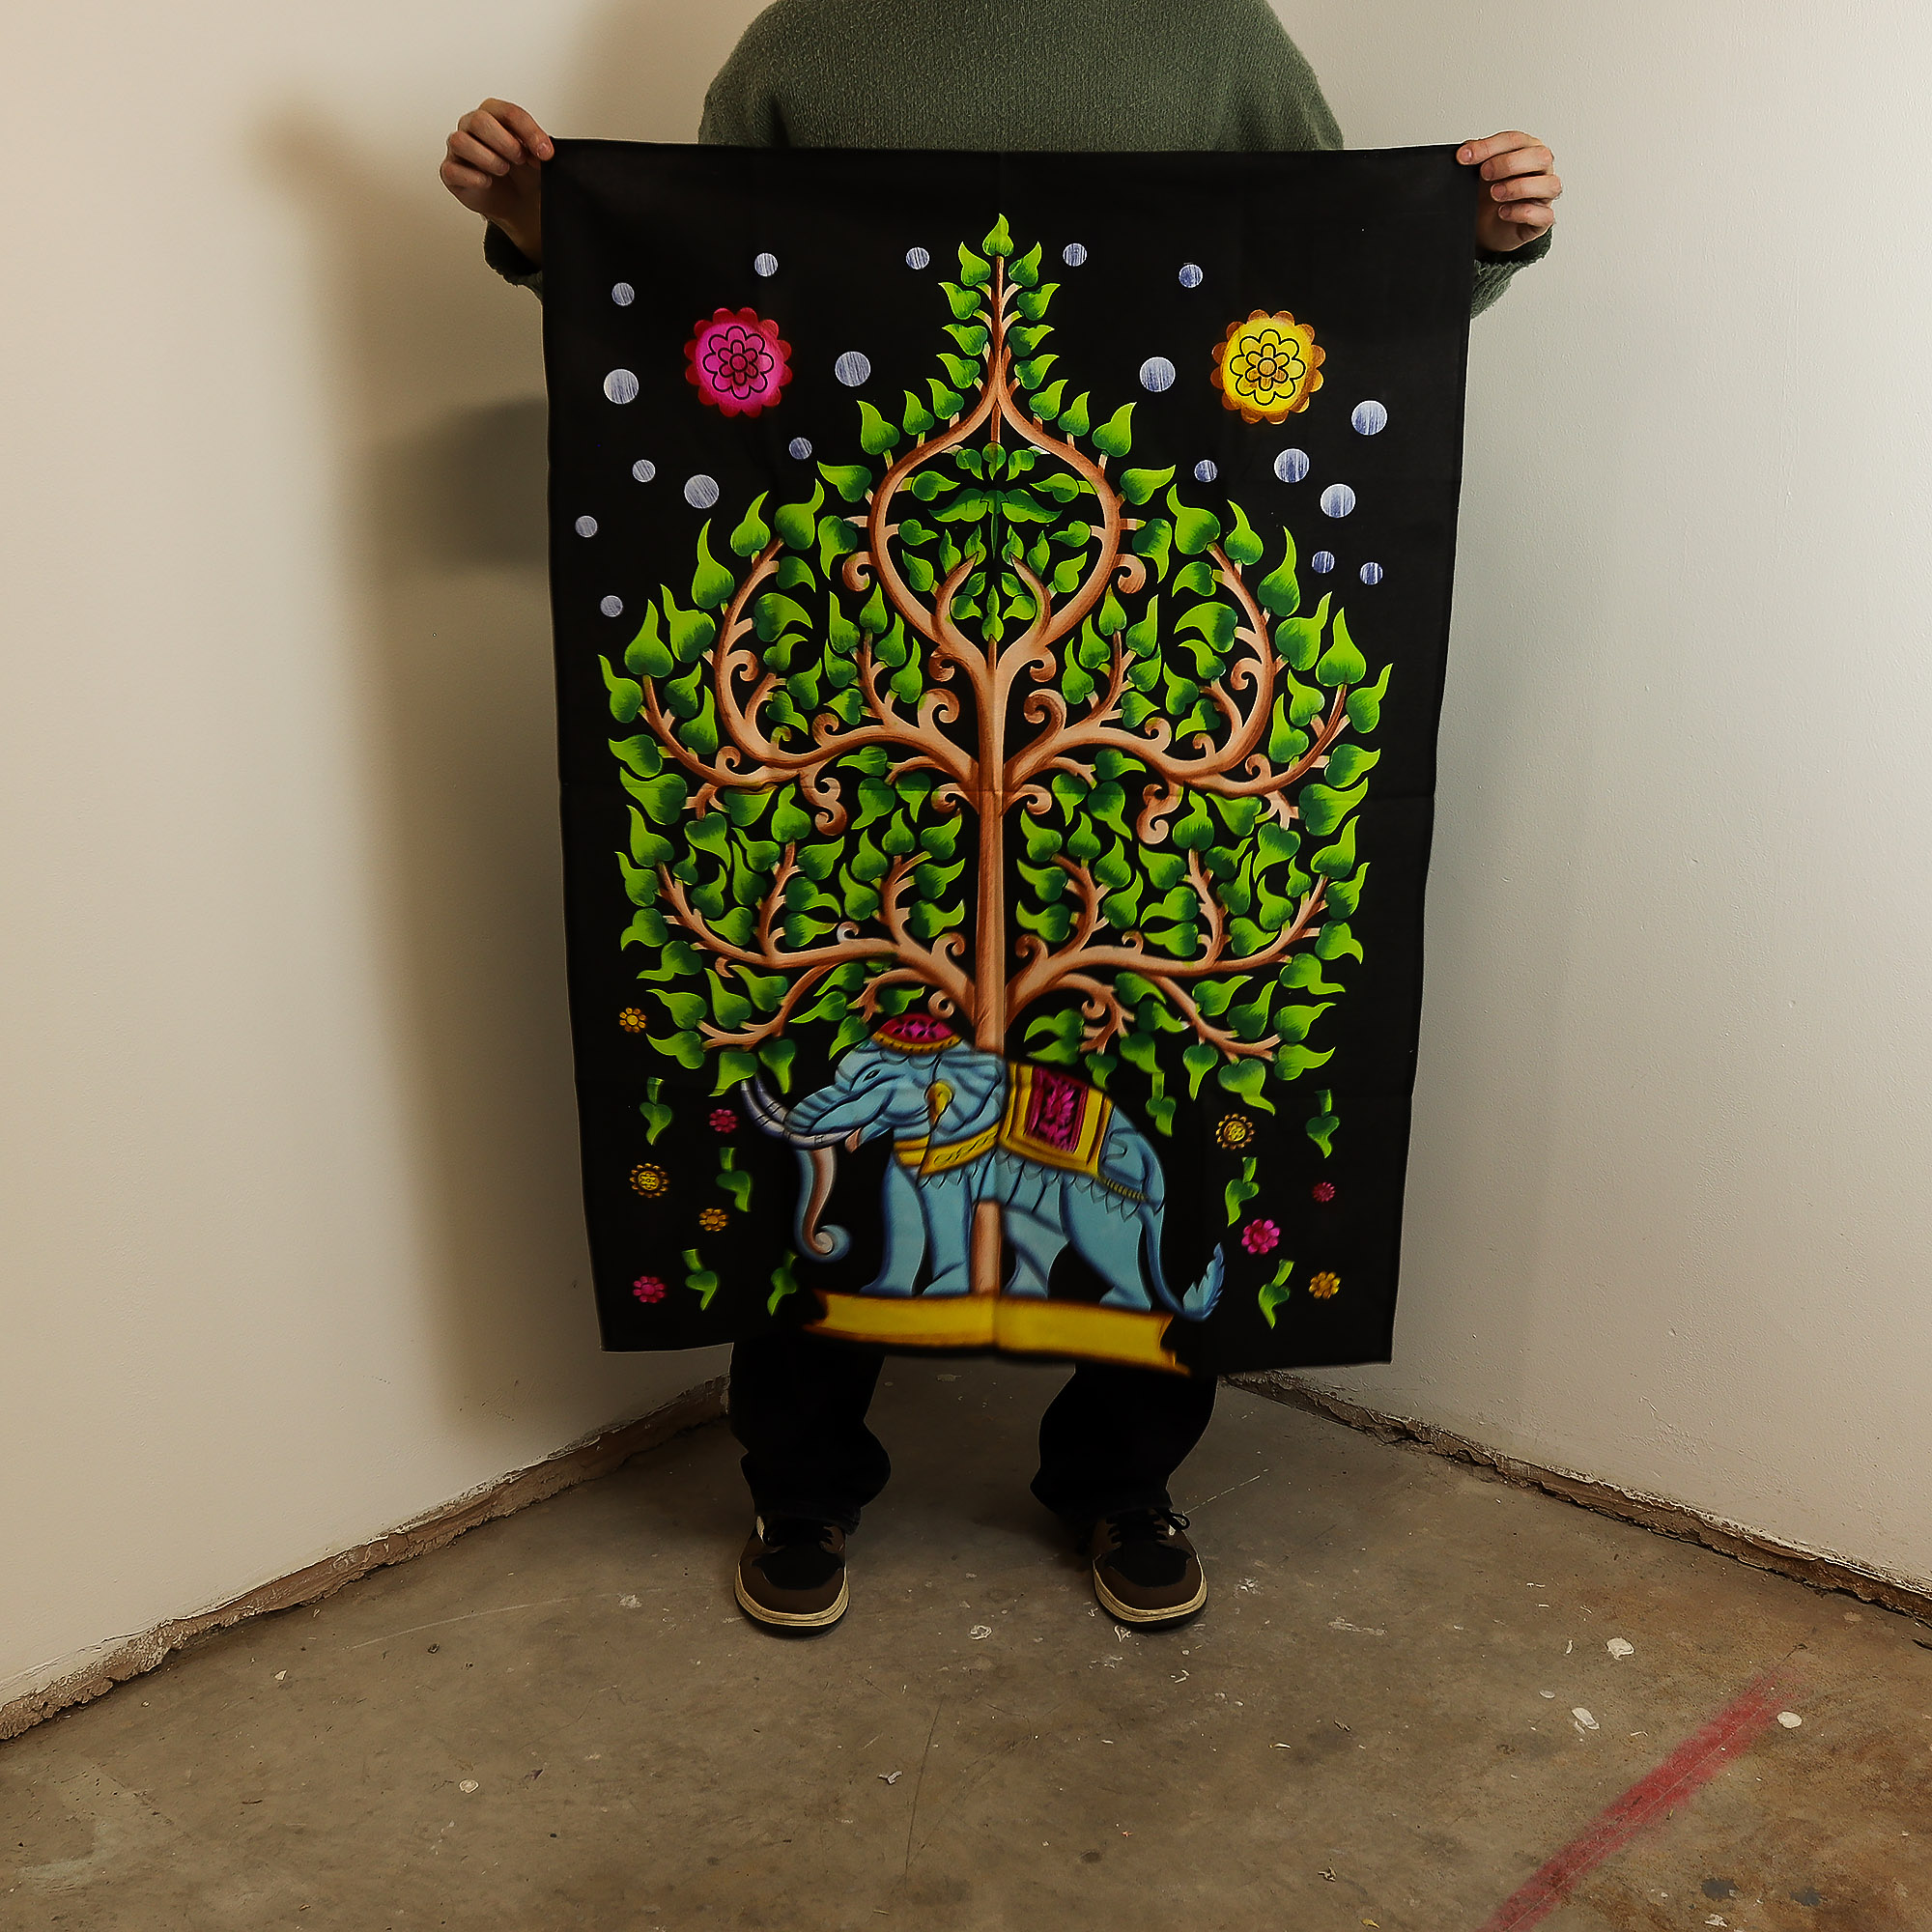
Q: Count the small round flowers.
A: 9